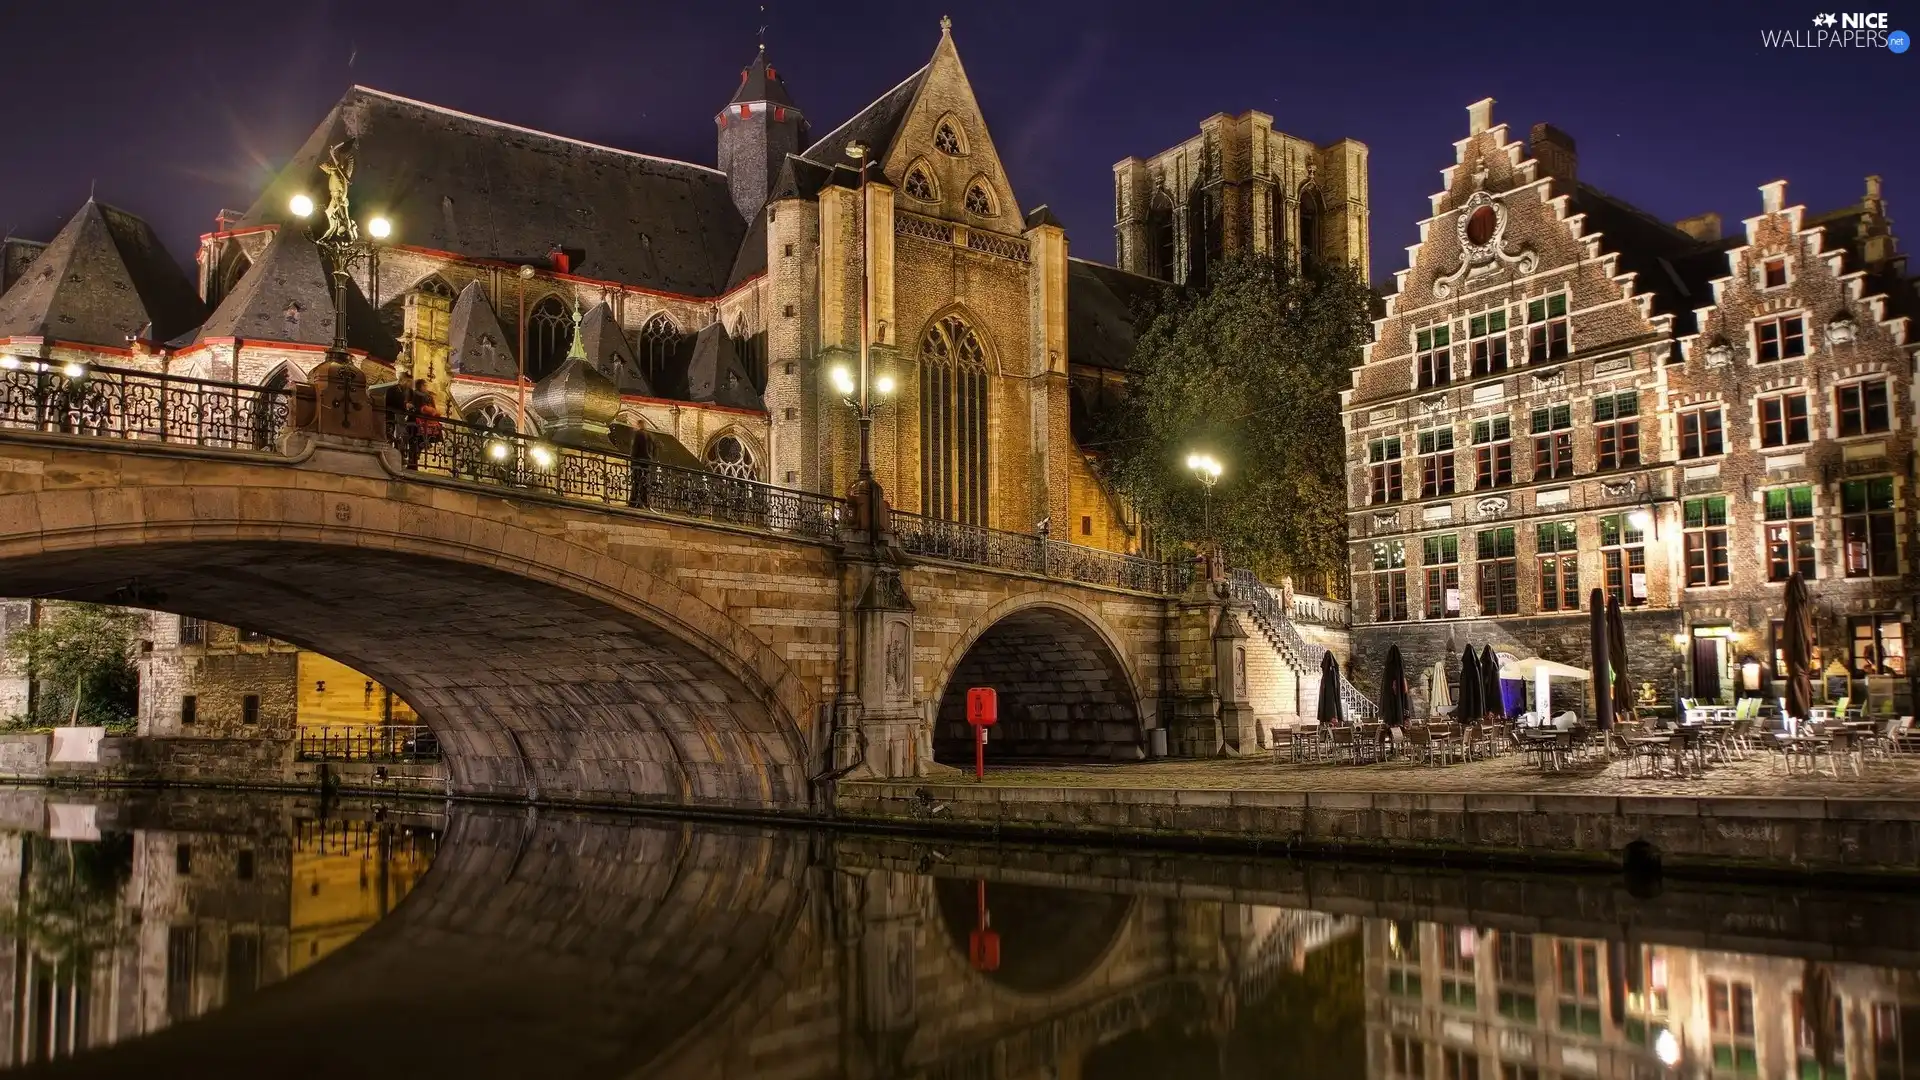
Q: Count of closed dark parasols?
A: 7